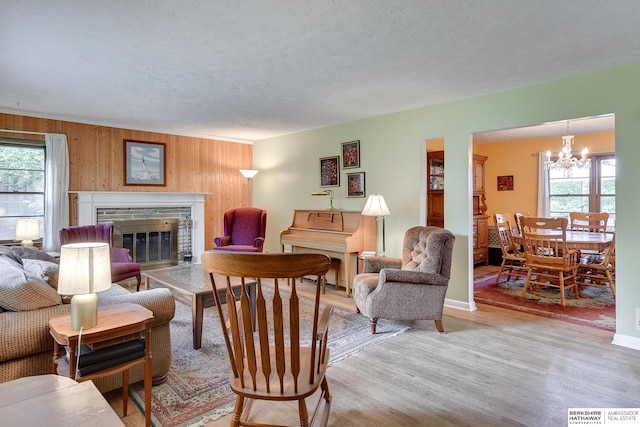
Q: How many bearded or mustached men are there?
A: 0